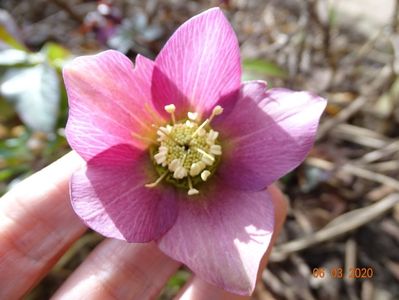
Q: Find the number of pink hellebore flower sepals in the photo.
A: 5